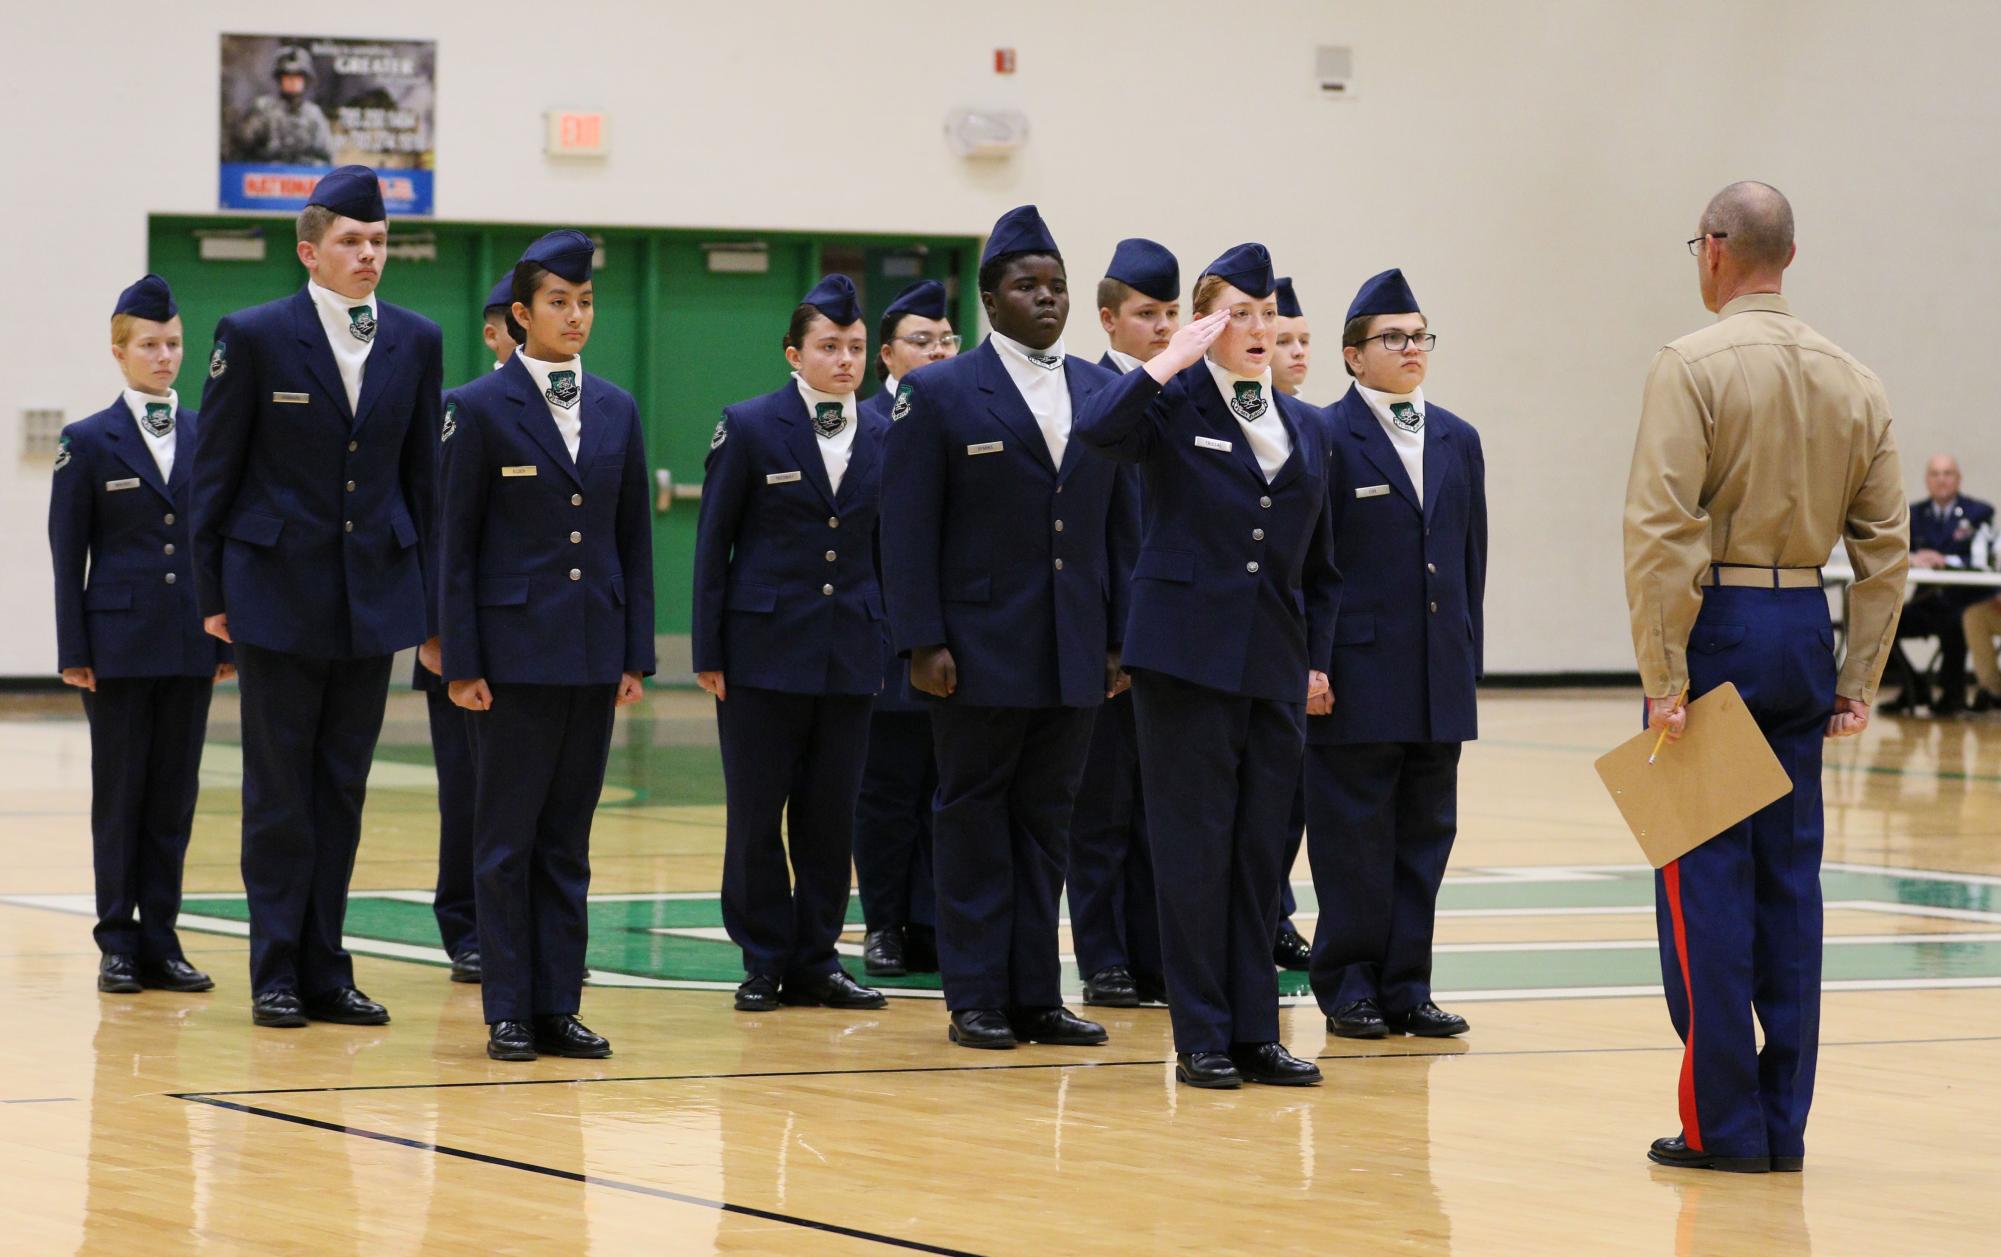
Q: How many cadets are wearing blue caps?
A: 11